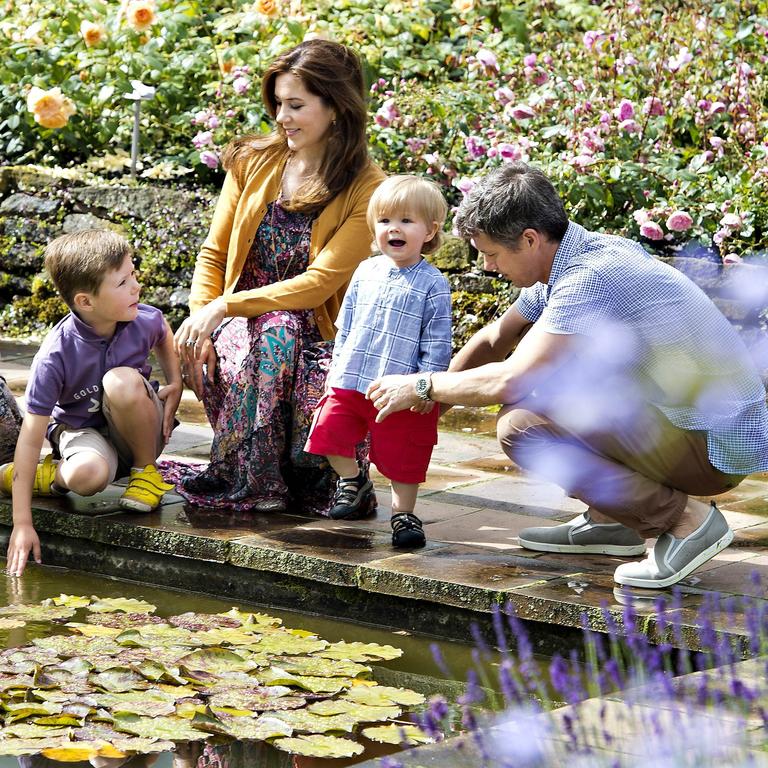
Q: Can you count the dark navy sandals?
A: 2